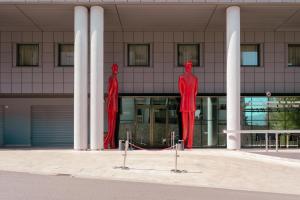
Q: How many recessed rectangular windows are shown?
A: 6